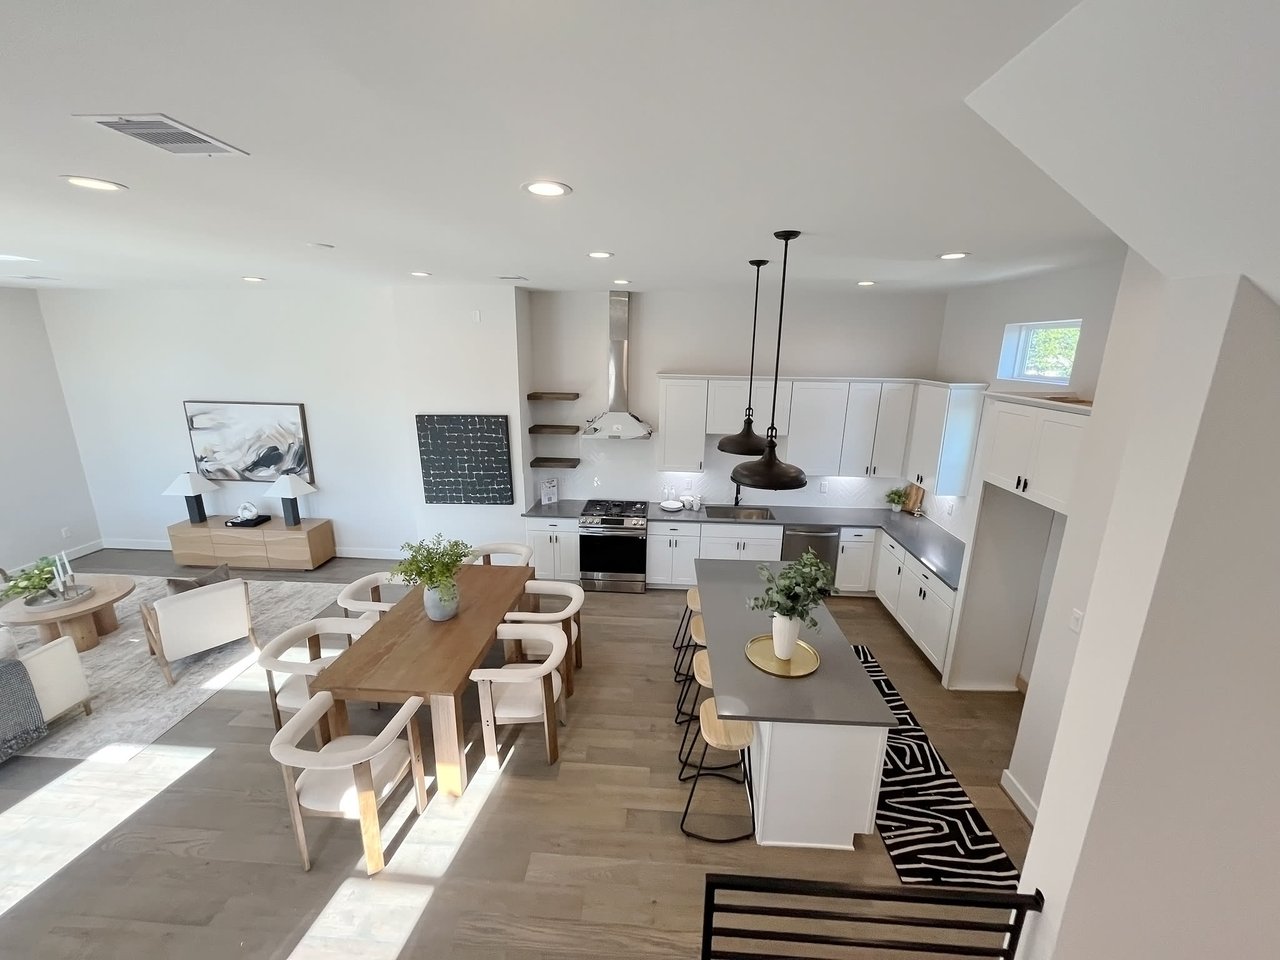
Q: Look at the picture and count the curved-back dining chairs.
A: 6